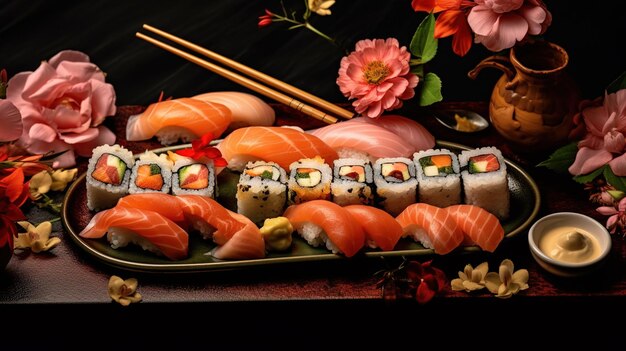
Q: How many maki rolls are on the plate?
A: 9